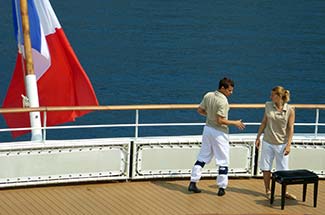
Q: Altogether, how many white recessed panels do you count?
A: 3